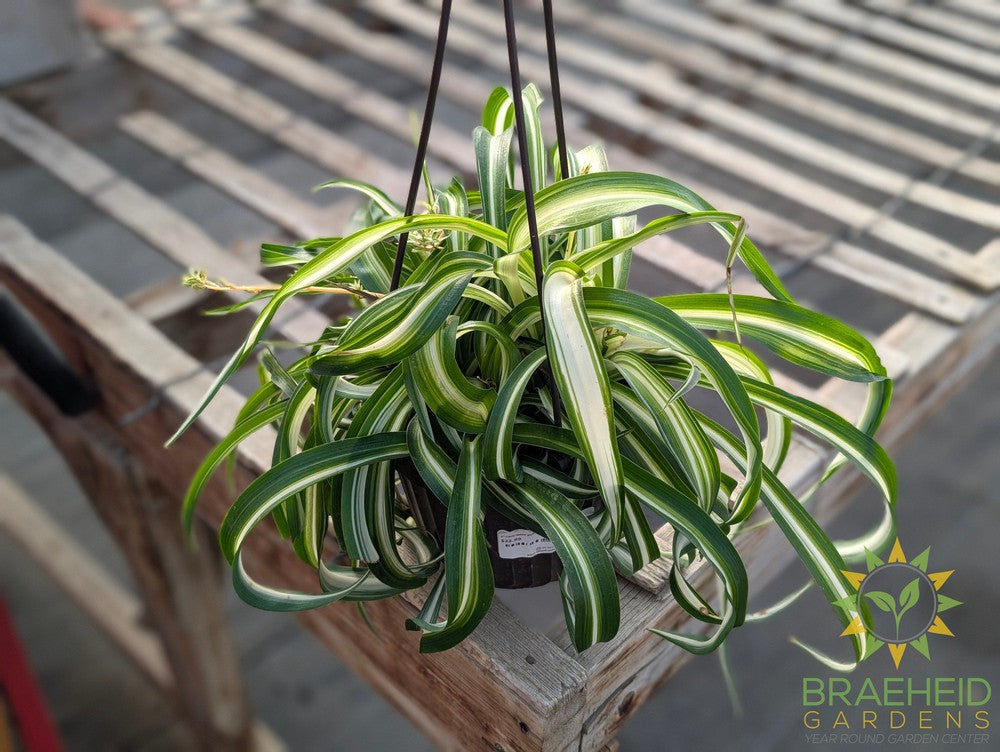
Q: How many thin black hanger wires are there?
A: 3